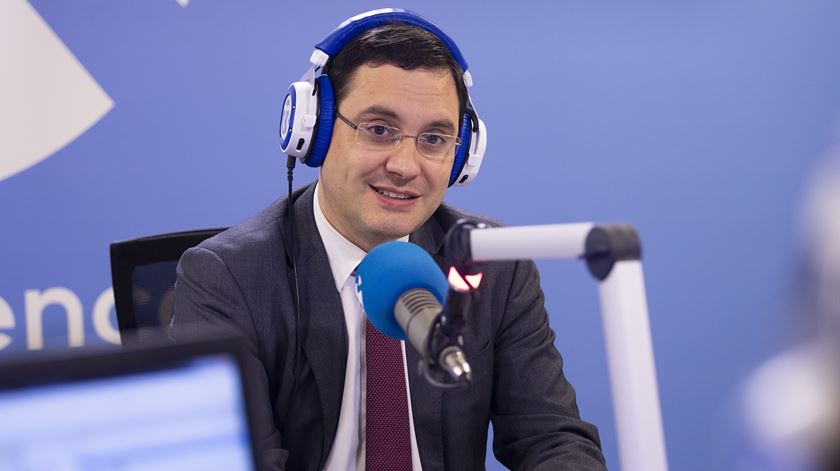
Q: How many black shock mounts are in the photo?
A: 1